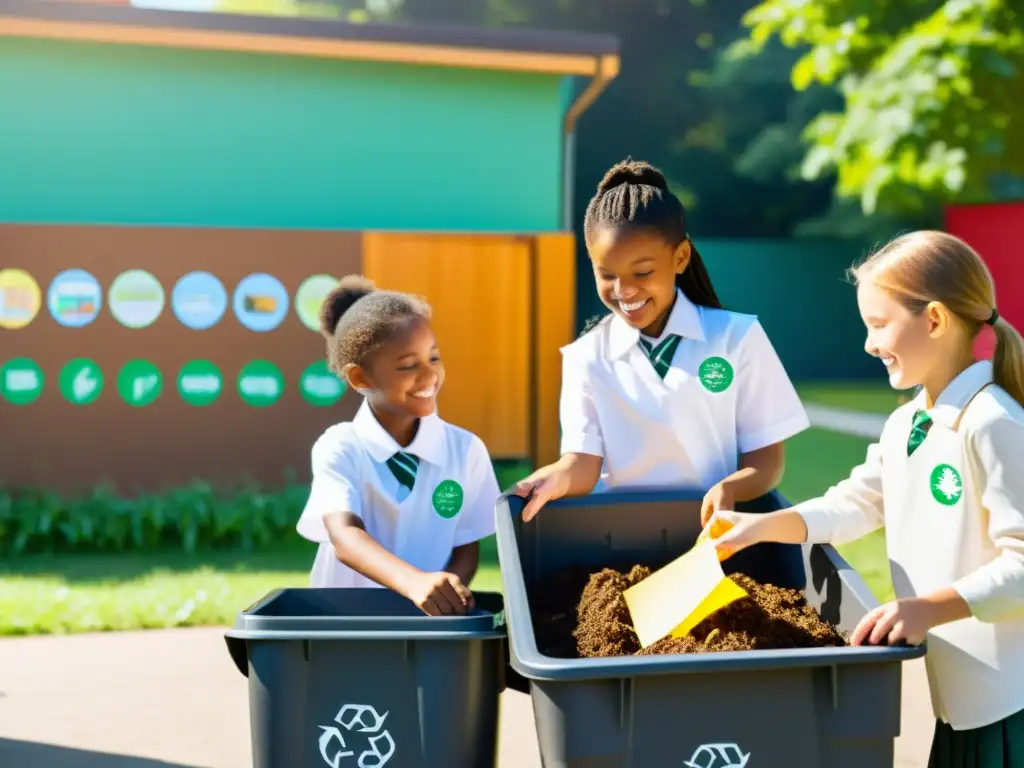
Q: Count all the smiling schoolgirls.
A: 3